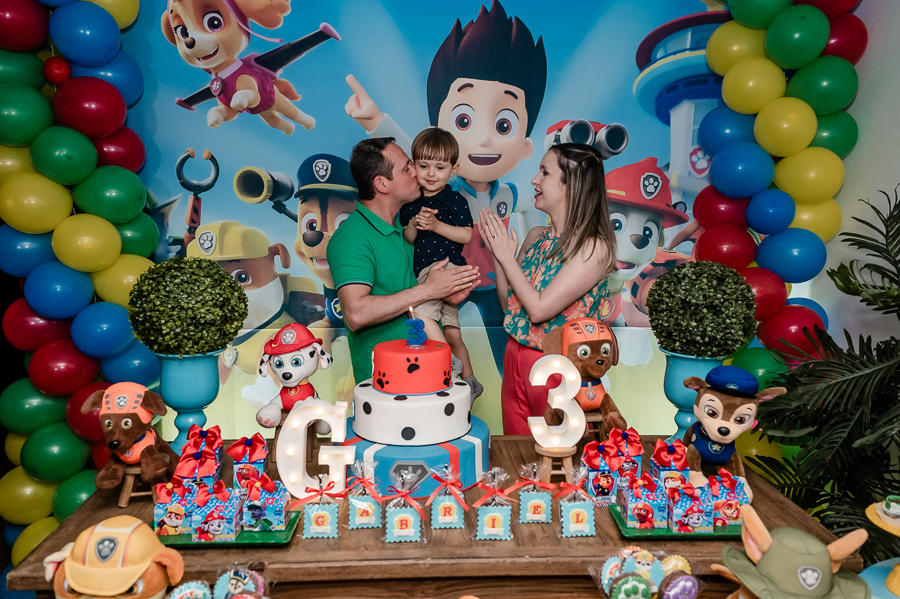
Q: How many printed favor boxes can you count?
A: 12